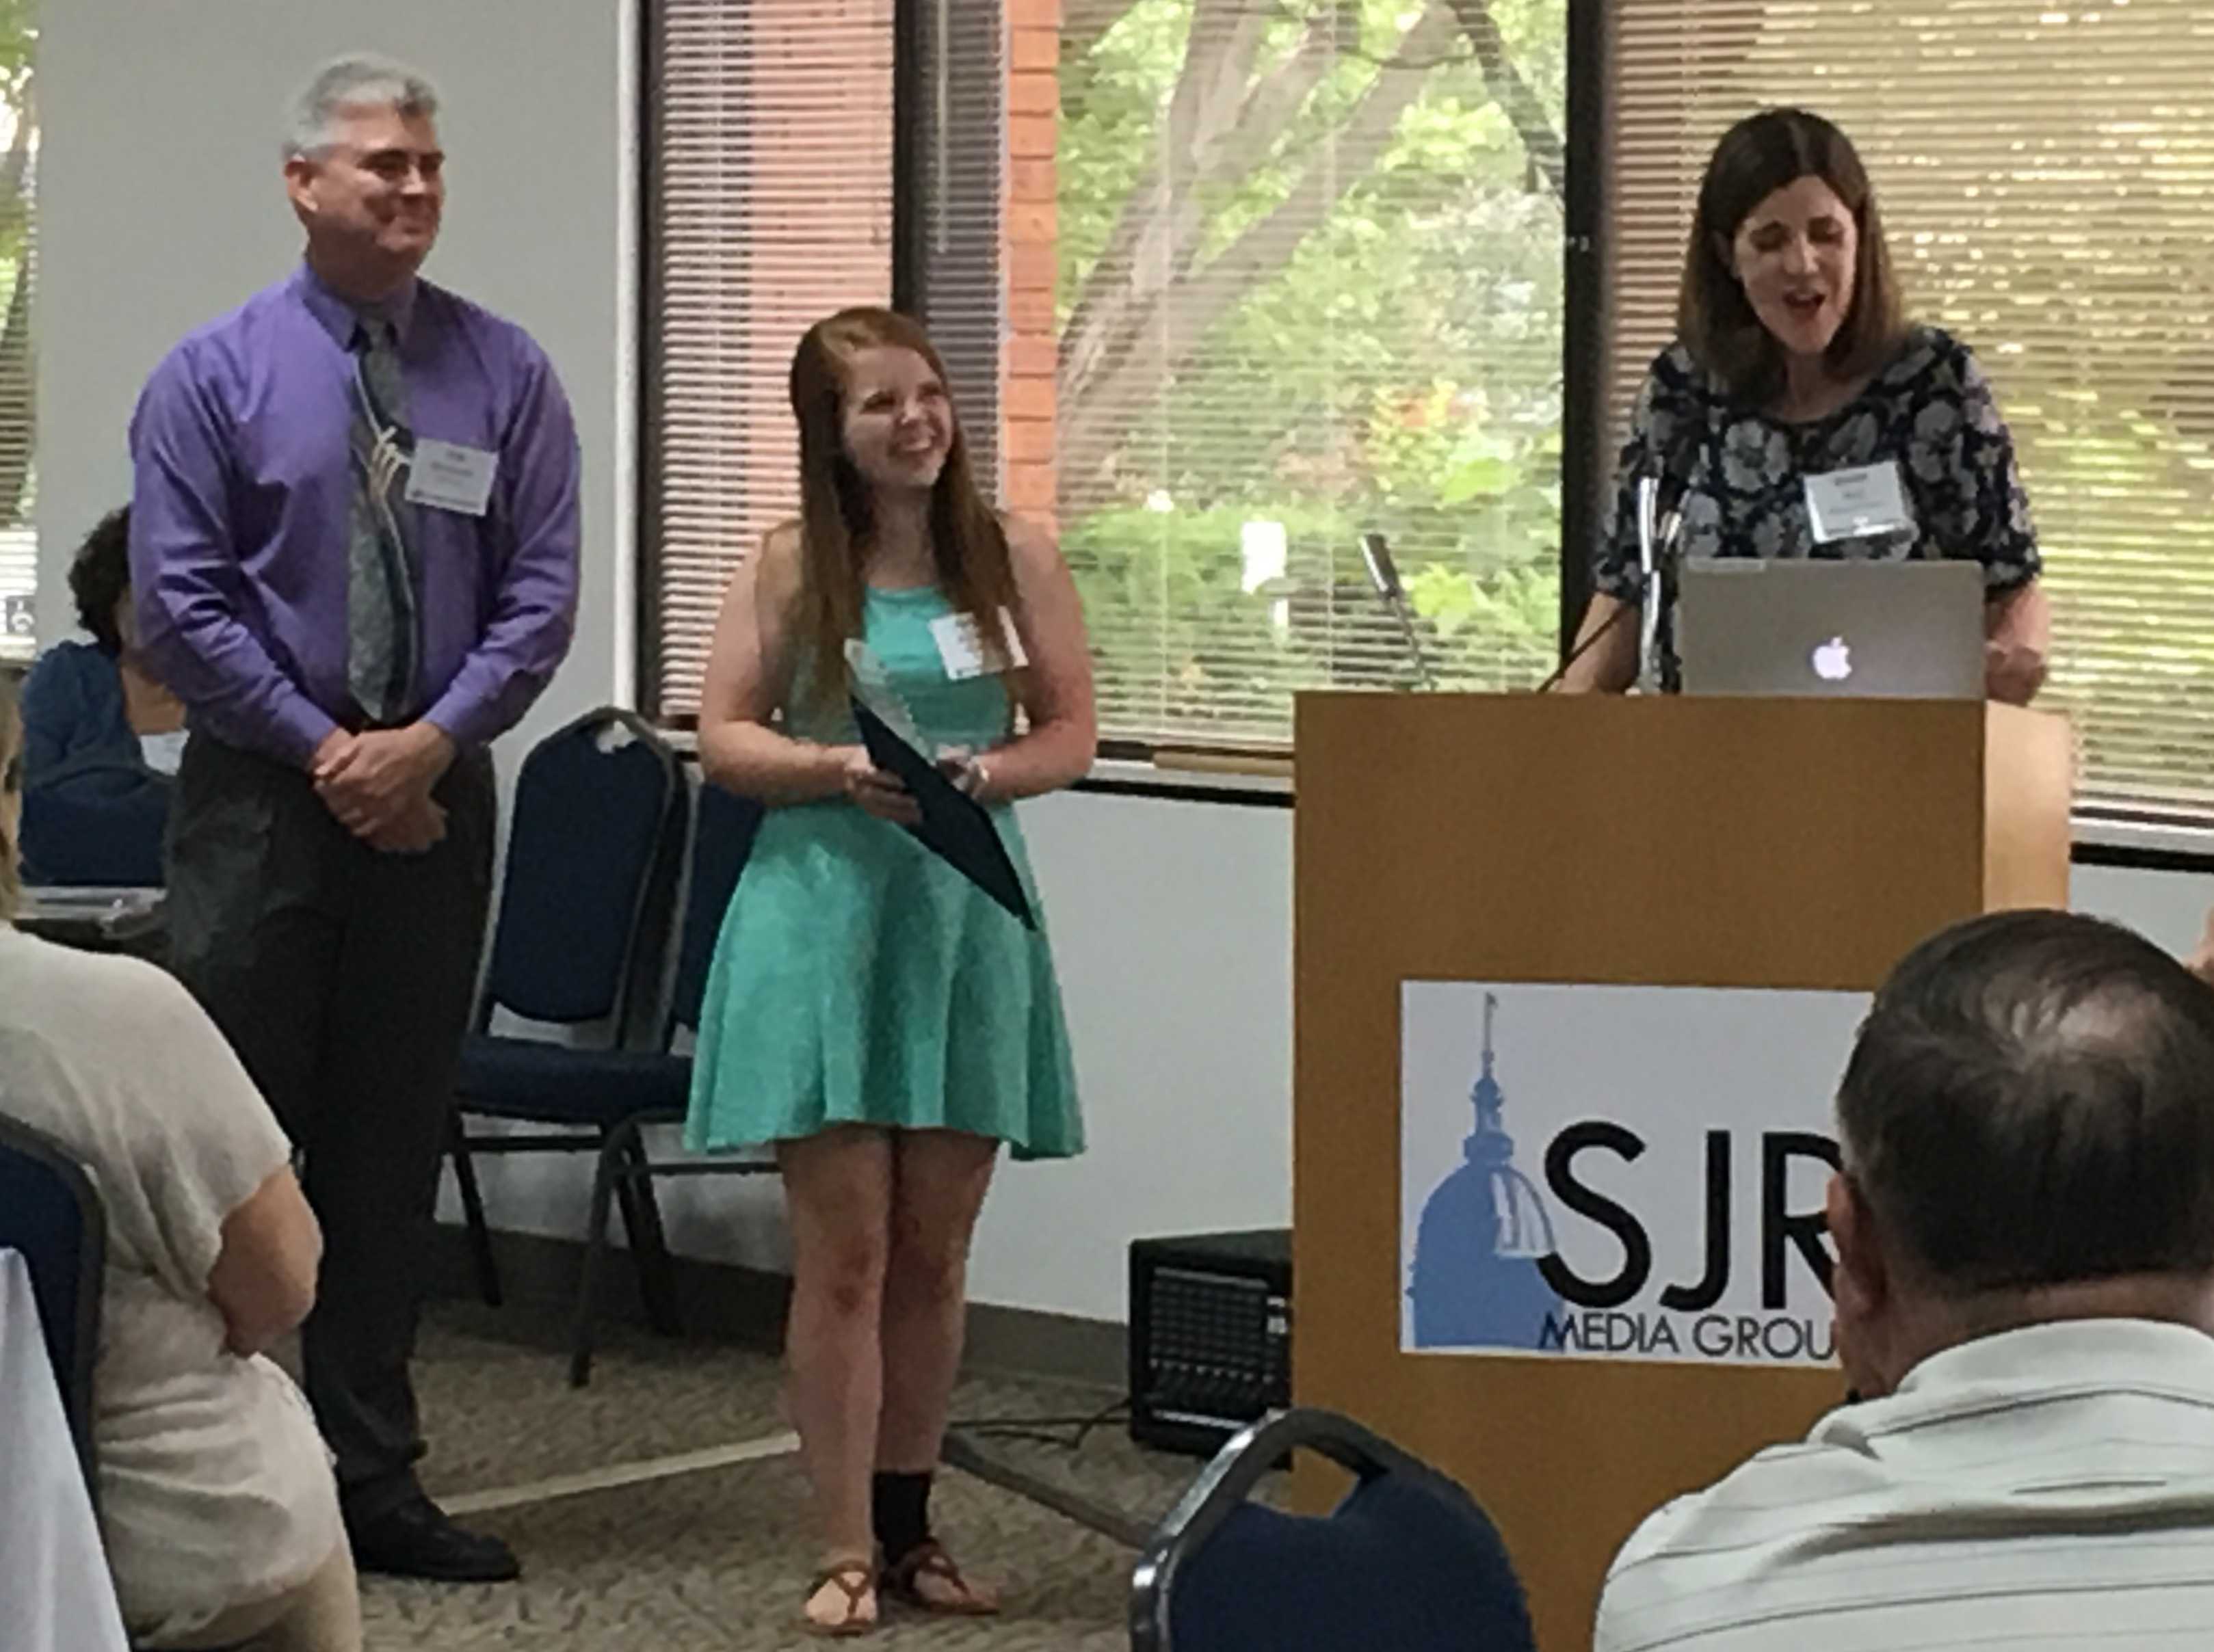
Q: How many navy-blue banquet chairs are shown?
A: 4